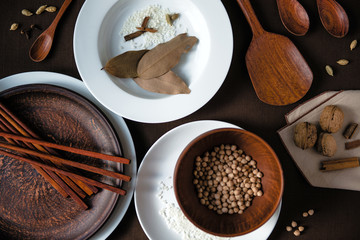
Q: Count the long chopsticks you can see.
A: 8